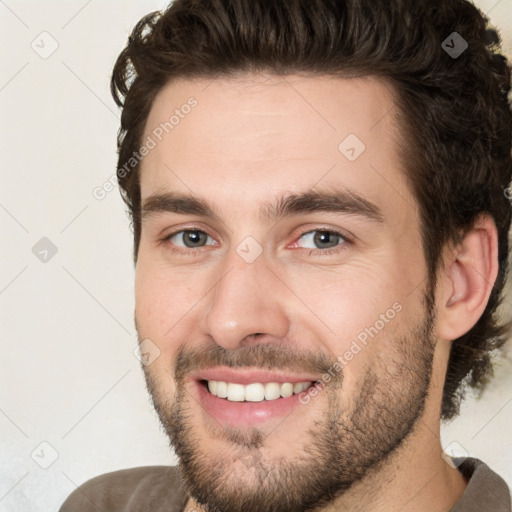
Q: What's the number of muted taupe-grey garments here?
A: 1